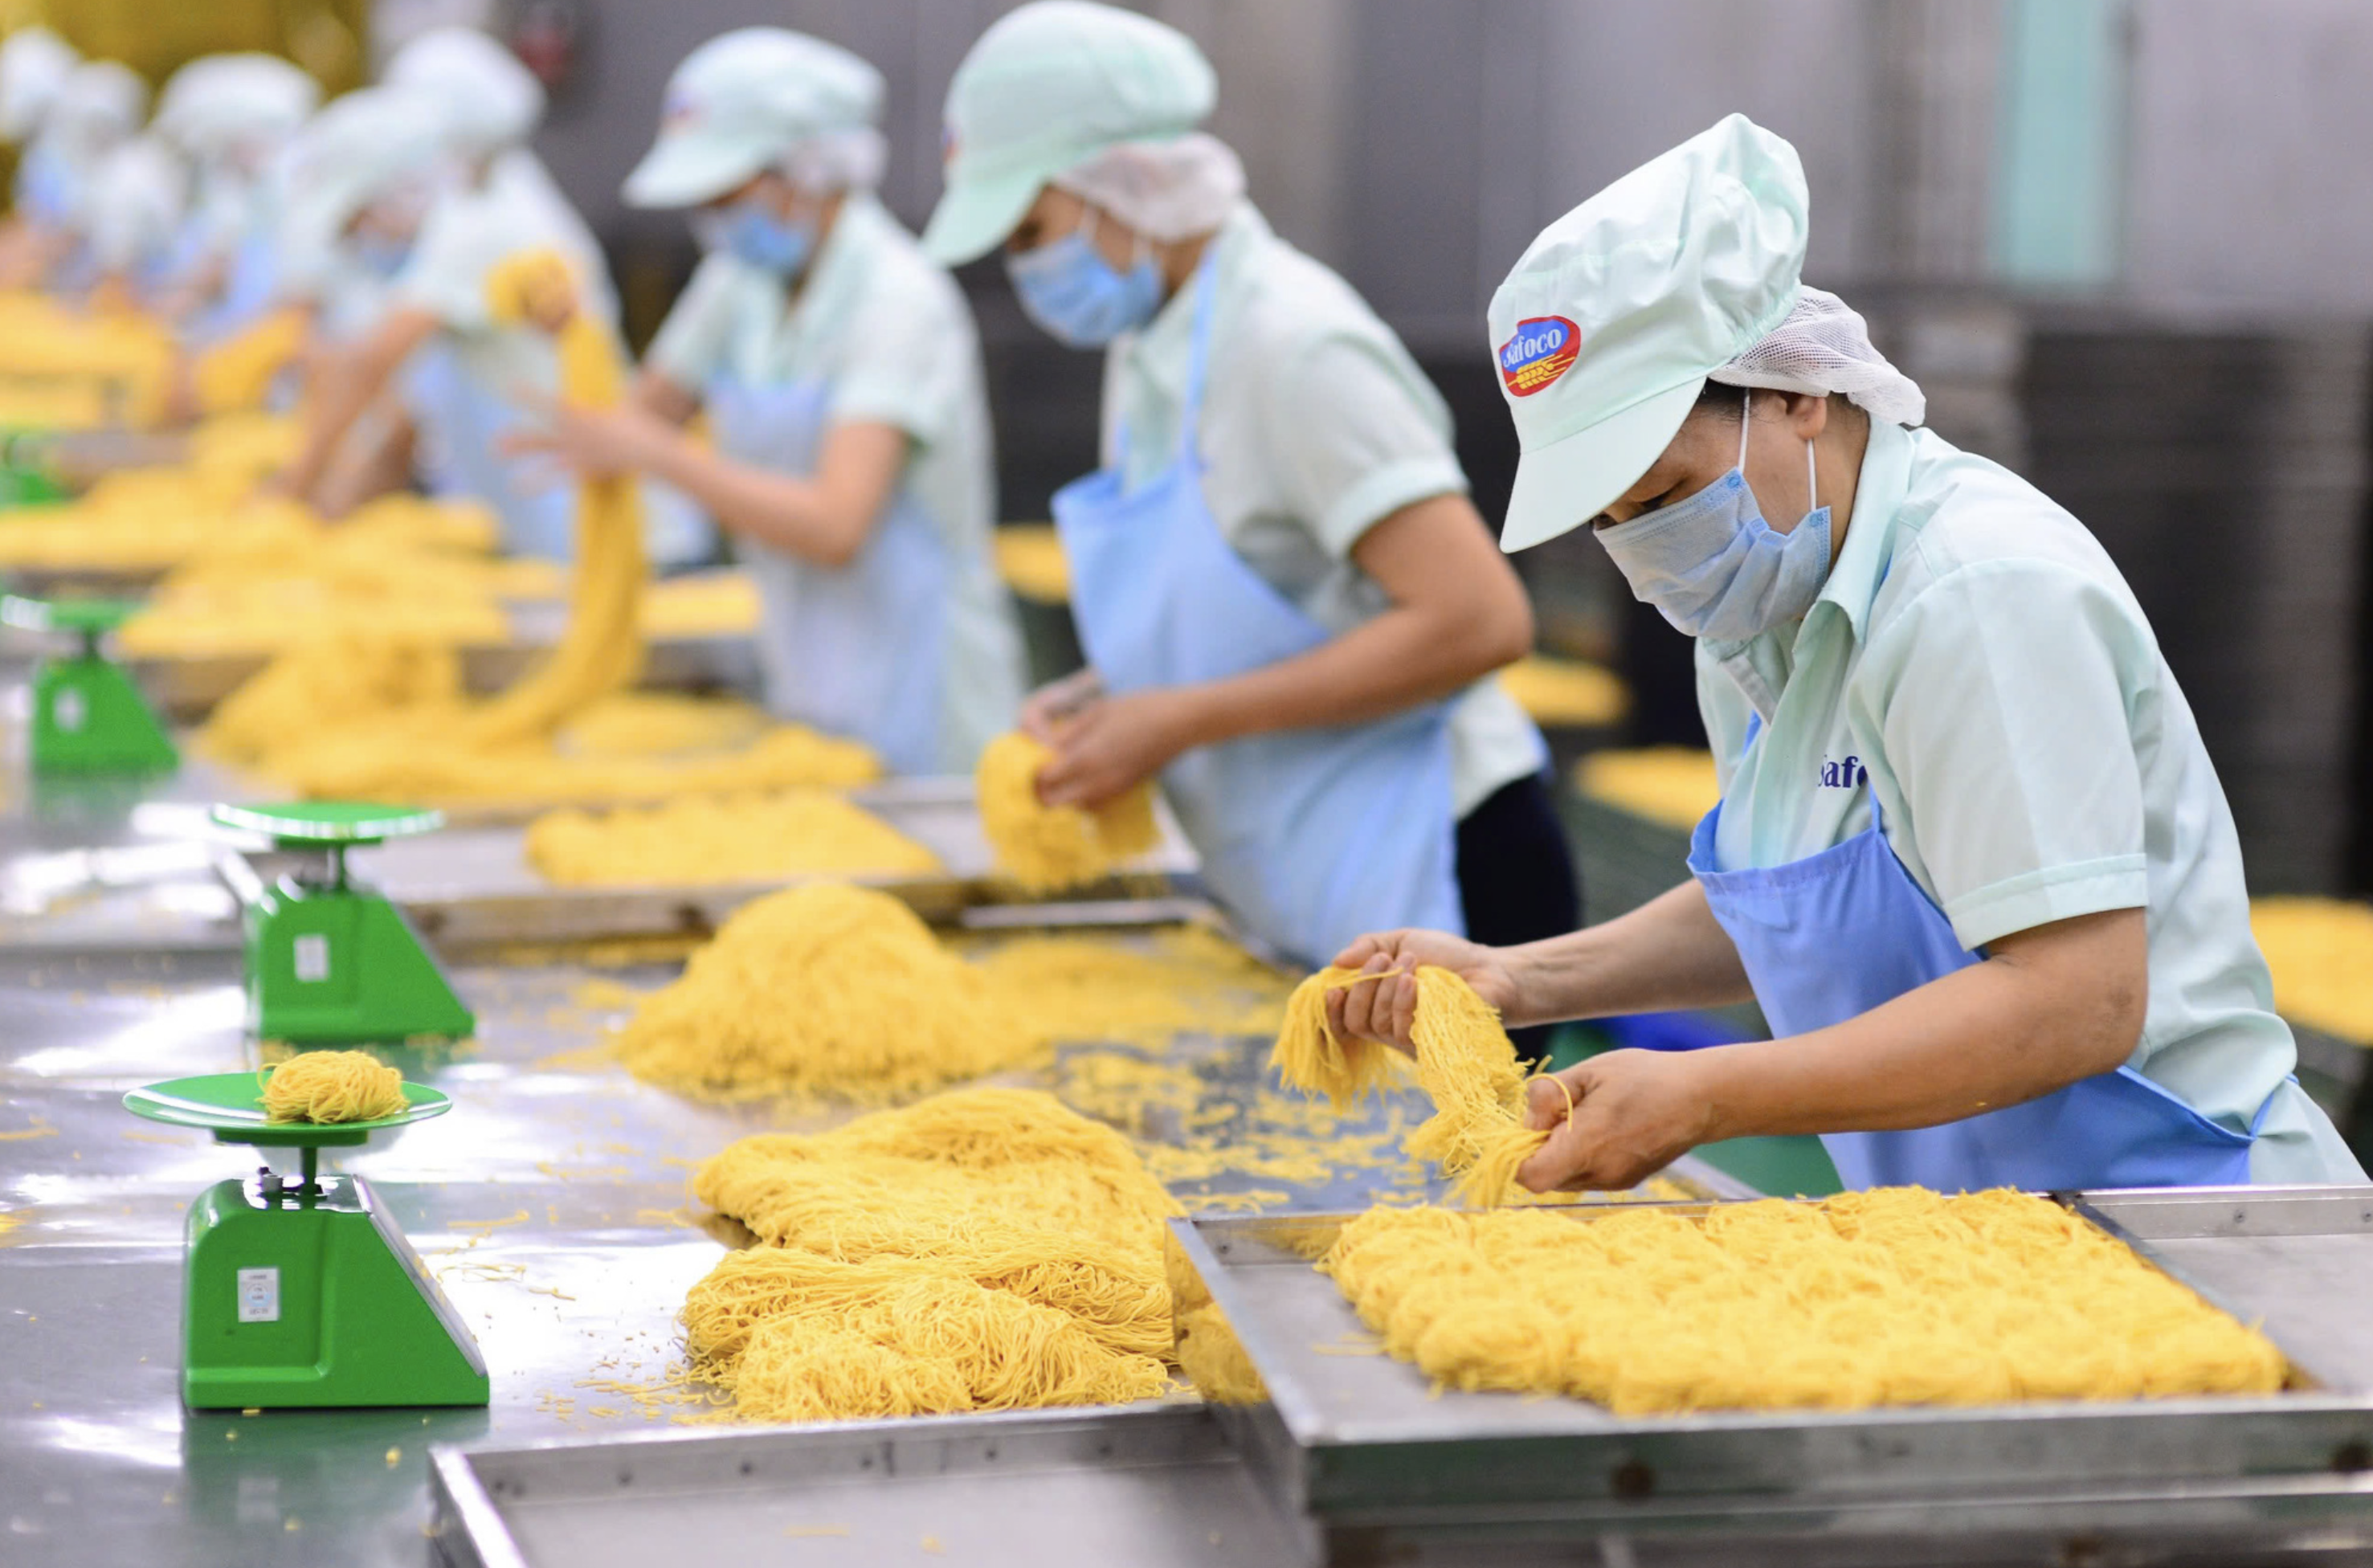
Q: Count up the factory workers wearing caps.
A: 8